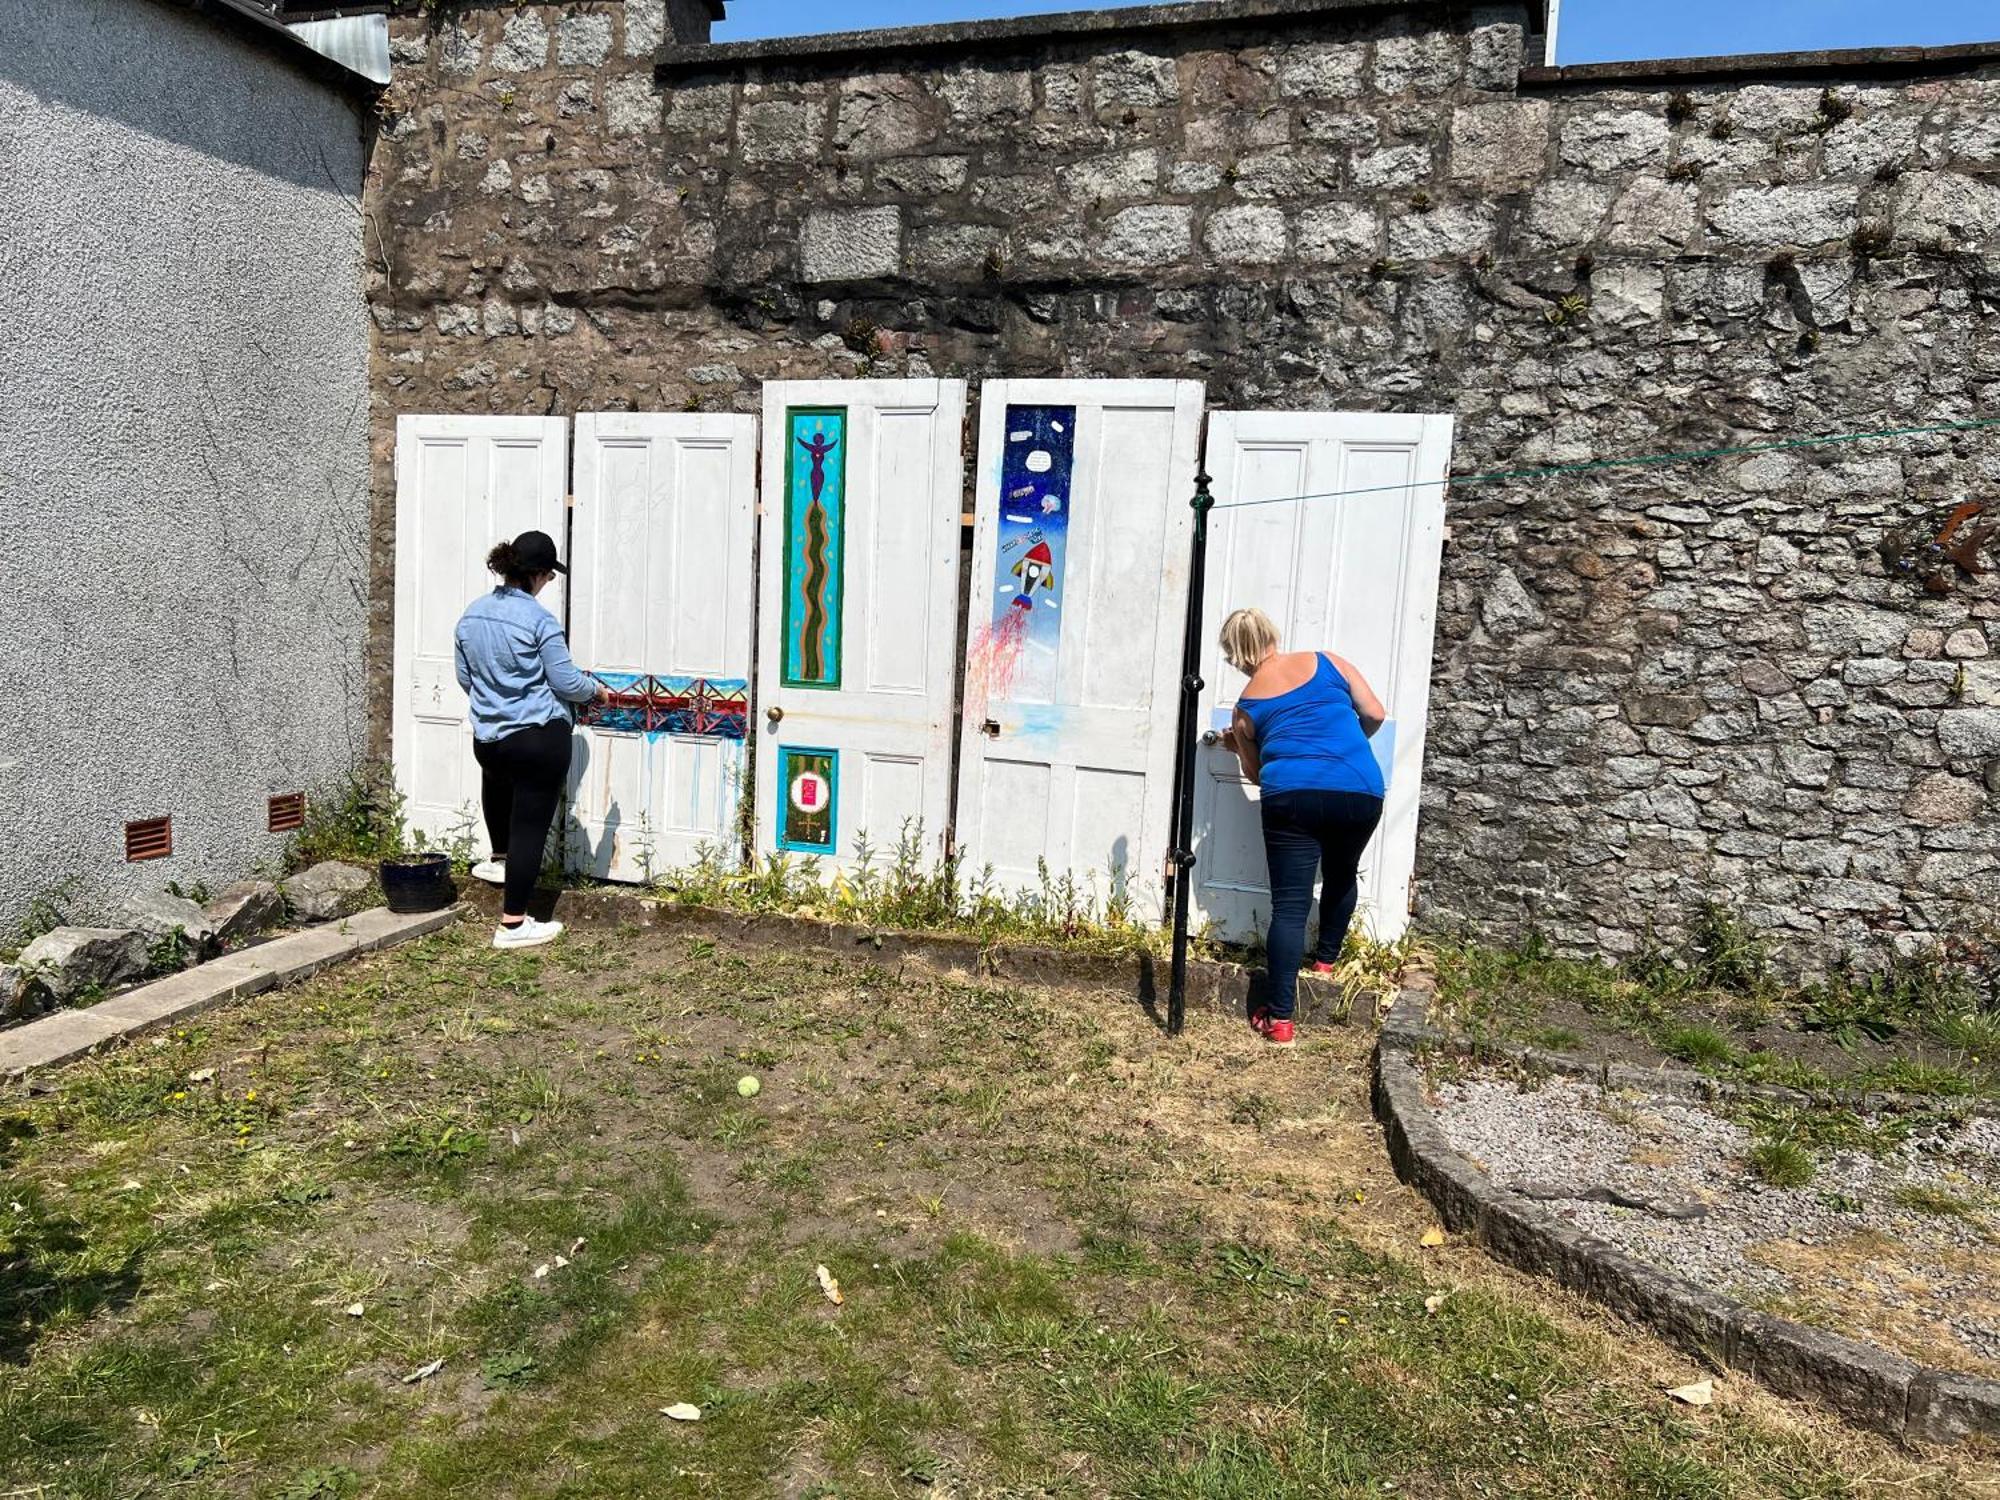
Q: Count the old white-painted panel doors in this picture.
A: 5